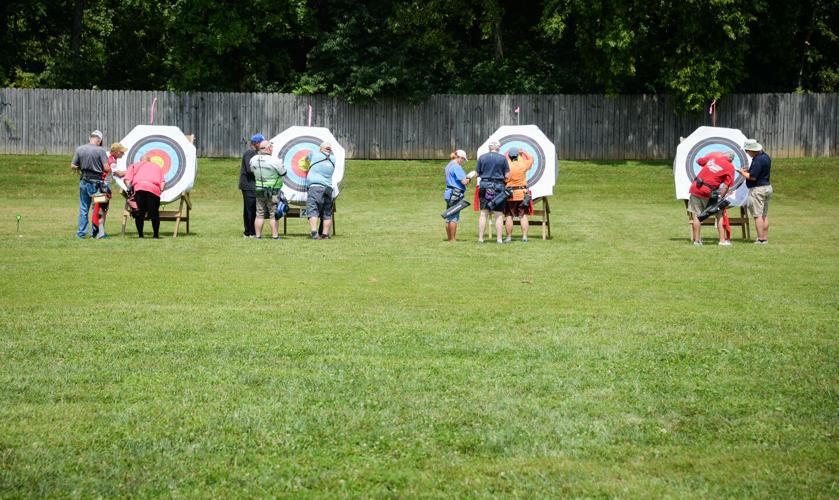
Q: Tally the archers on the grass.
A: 11